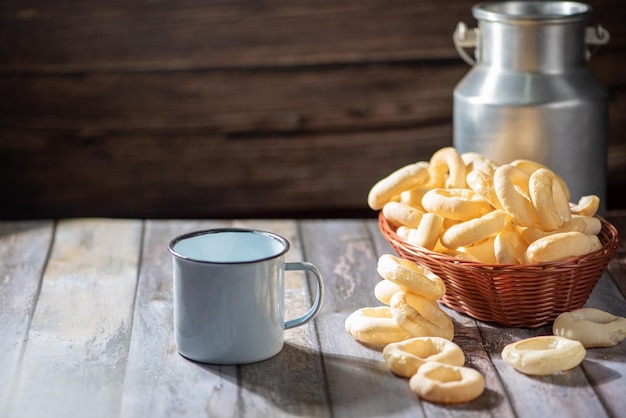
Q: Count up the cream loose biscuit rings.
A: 8